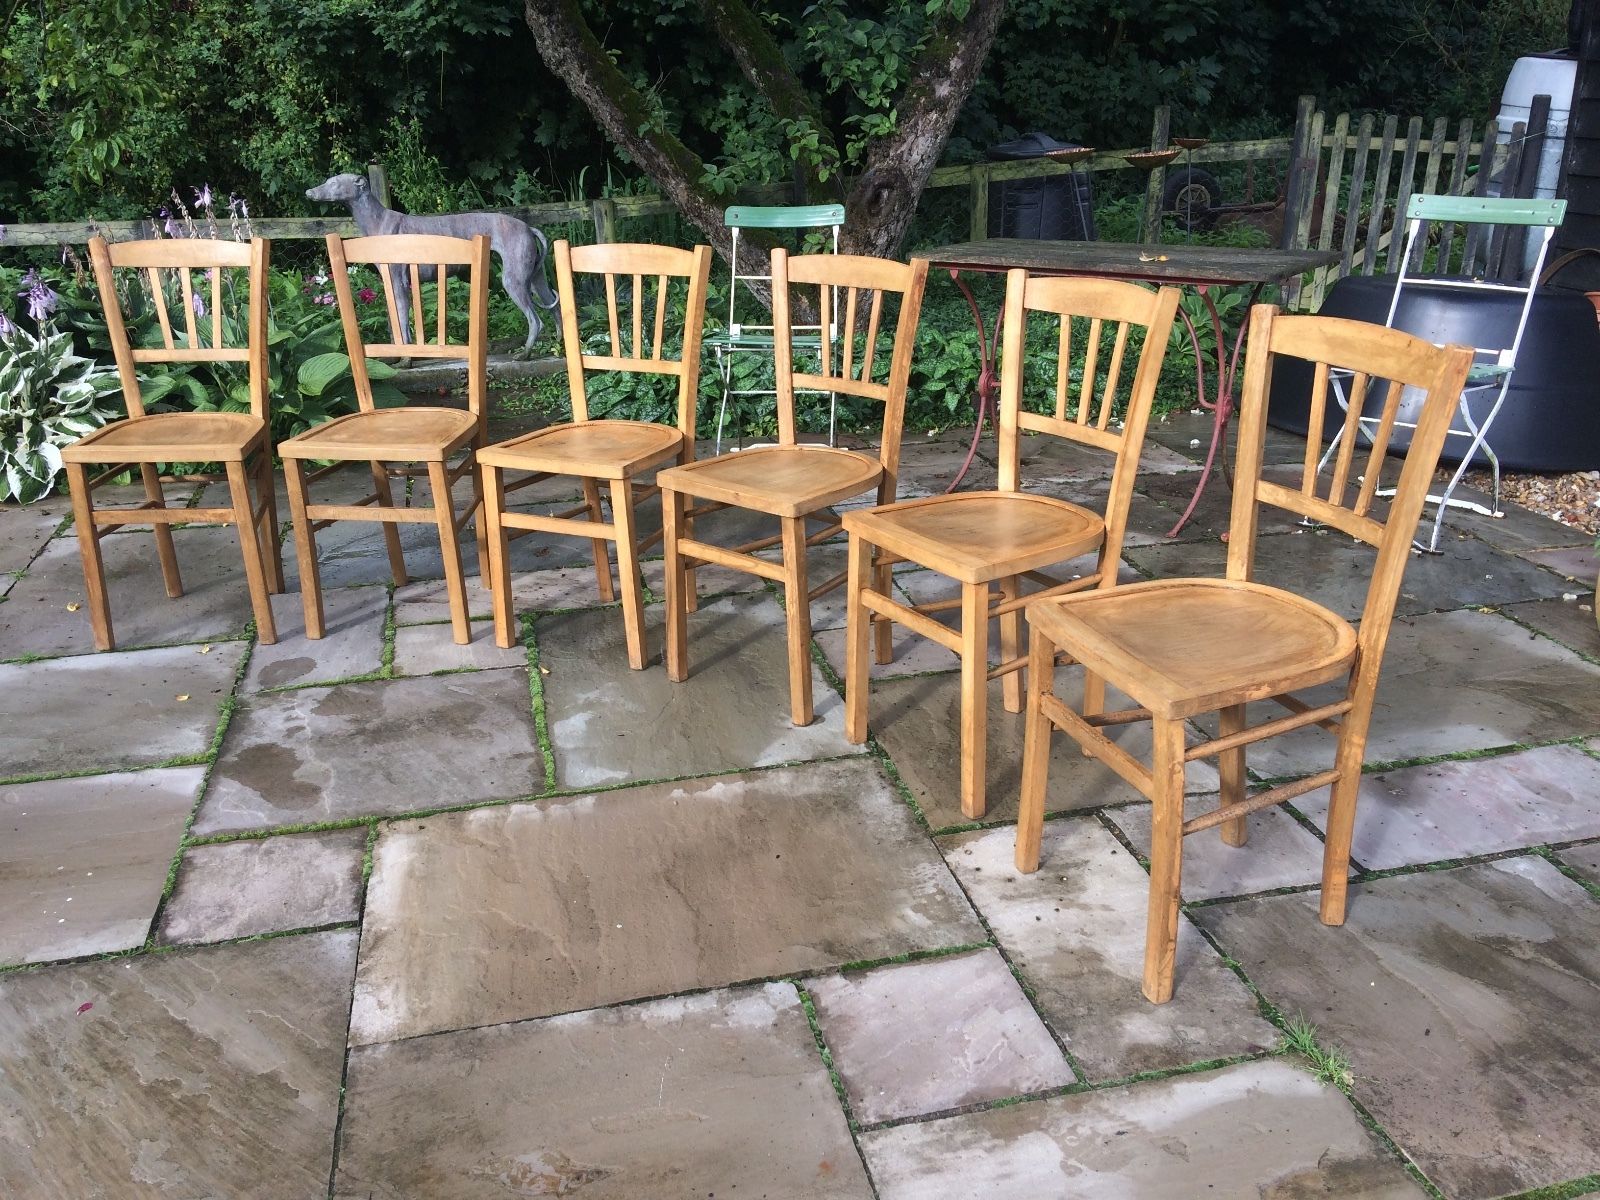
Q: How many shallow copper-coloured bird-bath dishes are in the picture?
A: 3